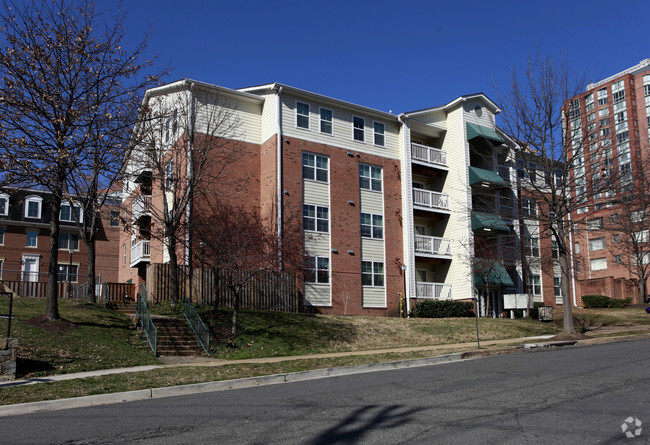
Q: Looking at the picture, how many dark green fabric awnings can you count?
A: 4